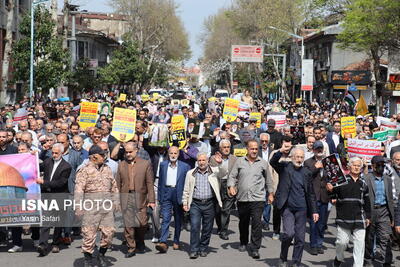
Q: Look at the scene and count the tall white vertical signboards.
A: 1